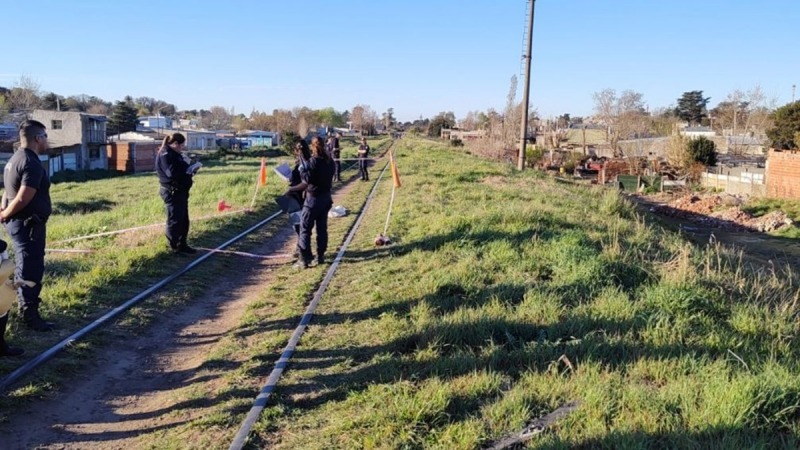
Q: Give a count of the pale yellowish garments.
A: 1